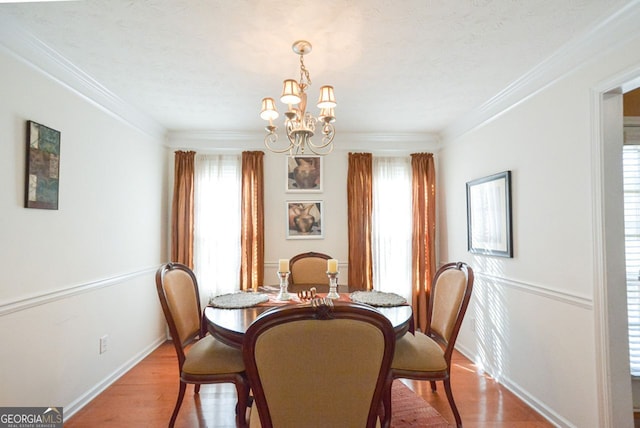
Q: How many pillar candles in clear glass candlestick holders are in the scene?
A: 2